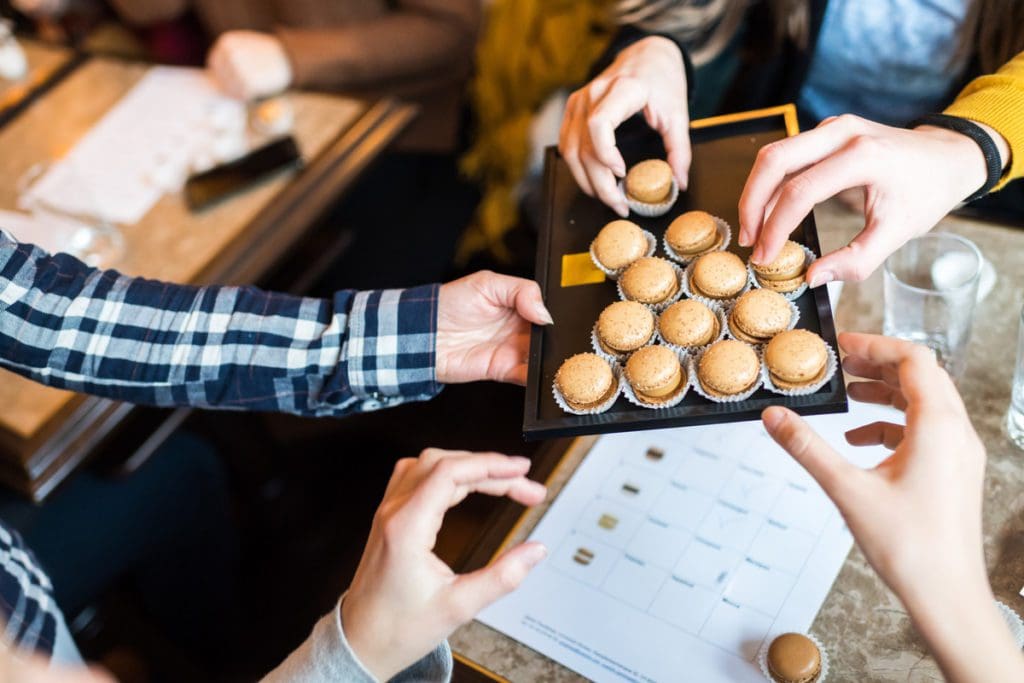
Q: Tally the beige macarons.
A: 13